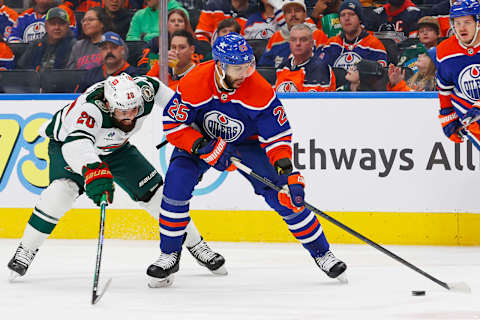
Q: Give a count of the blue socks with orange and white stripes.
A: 2